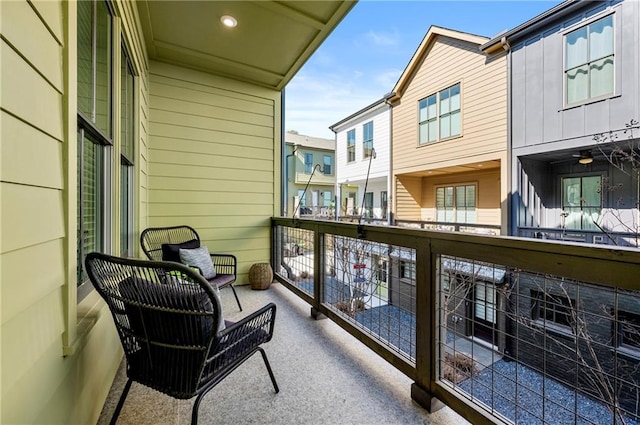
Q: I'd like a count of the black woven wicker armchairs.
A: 2